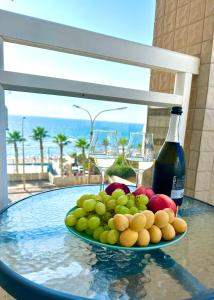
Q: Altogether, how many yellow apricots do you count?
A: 11